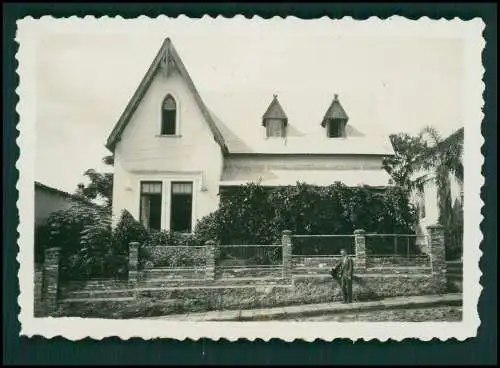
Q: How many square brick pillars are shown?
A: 6